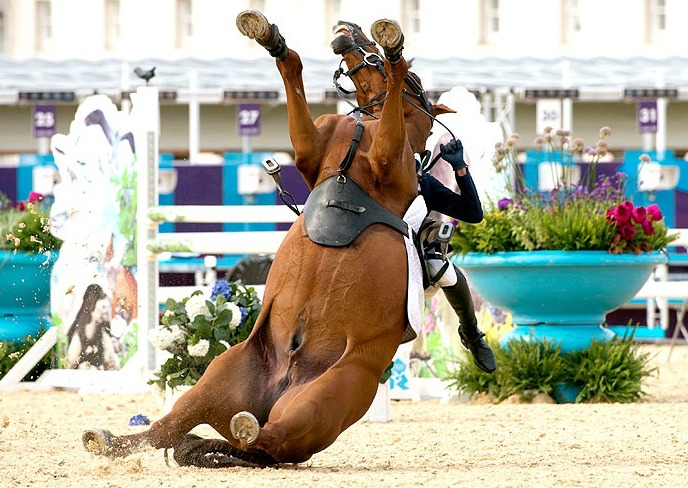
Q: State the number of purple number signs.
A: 3